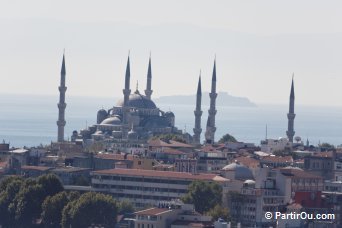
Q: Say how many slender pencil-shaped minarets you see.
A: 6